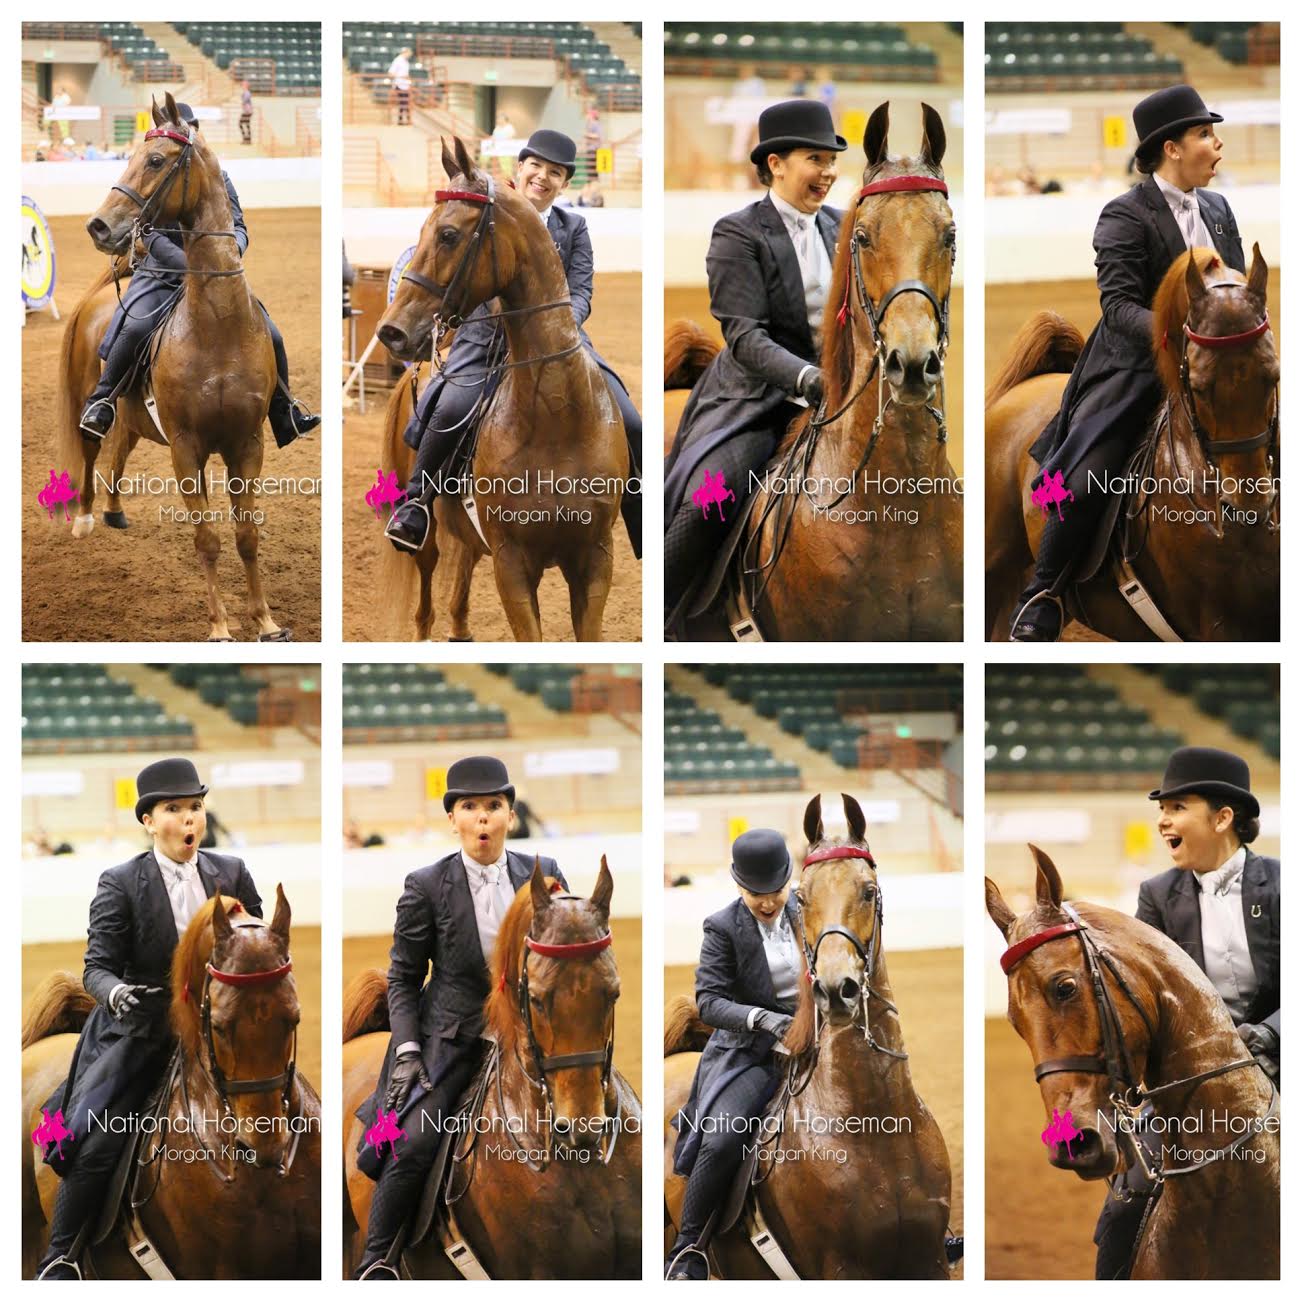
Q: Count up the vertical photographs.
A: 8